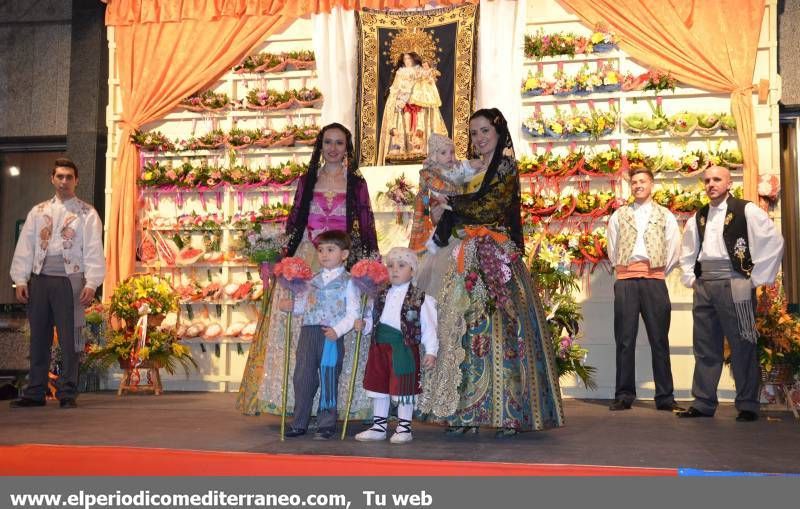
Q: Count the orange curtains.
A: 2